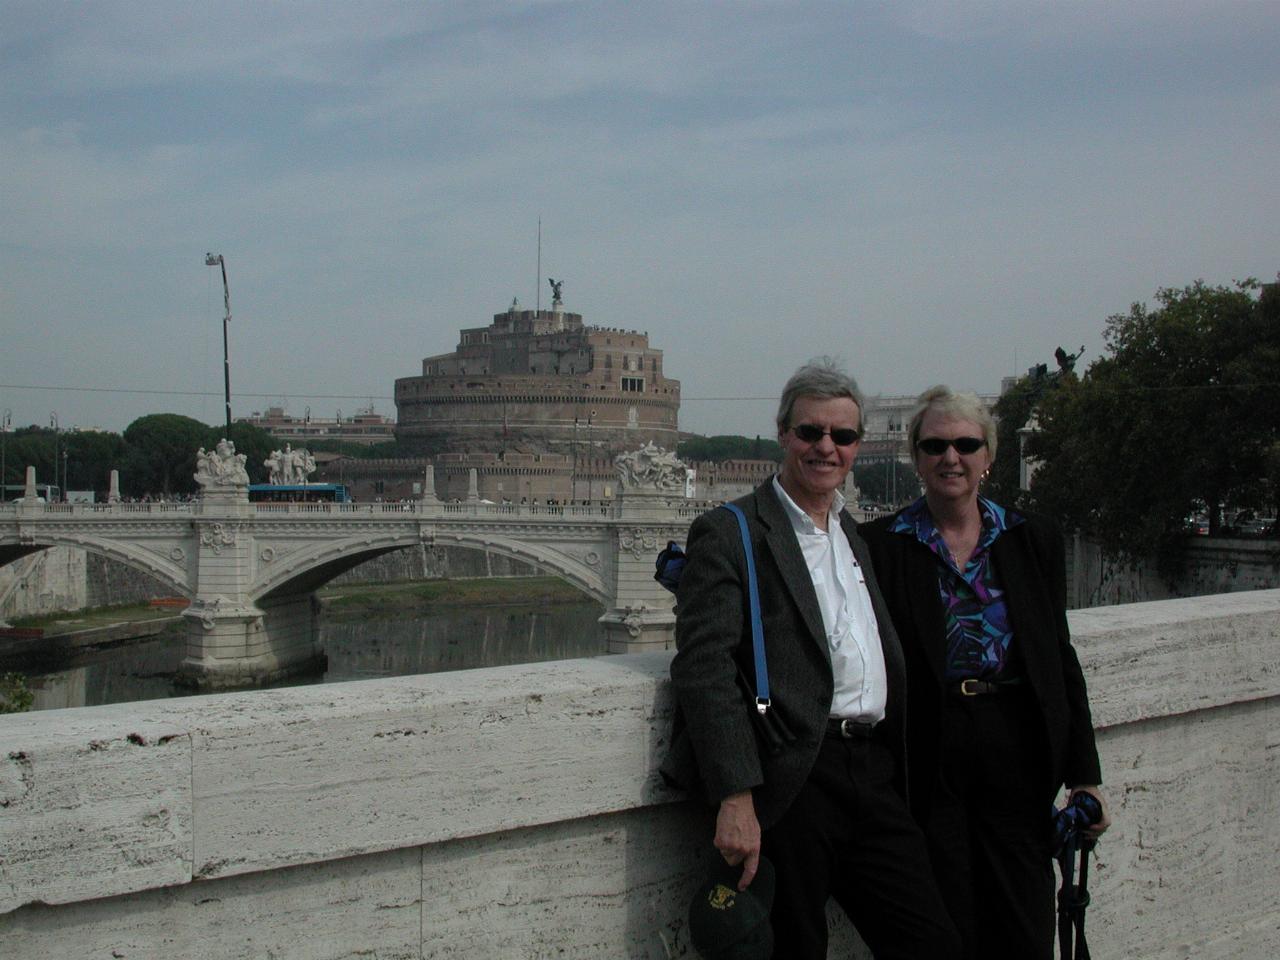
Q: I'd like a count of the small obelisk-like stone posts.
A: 4